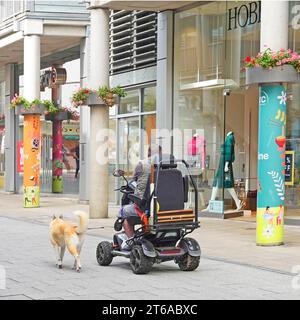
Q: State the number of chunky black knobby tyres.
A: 3